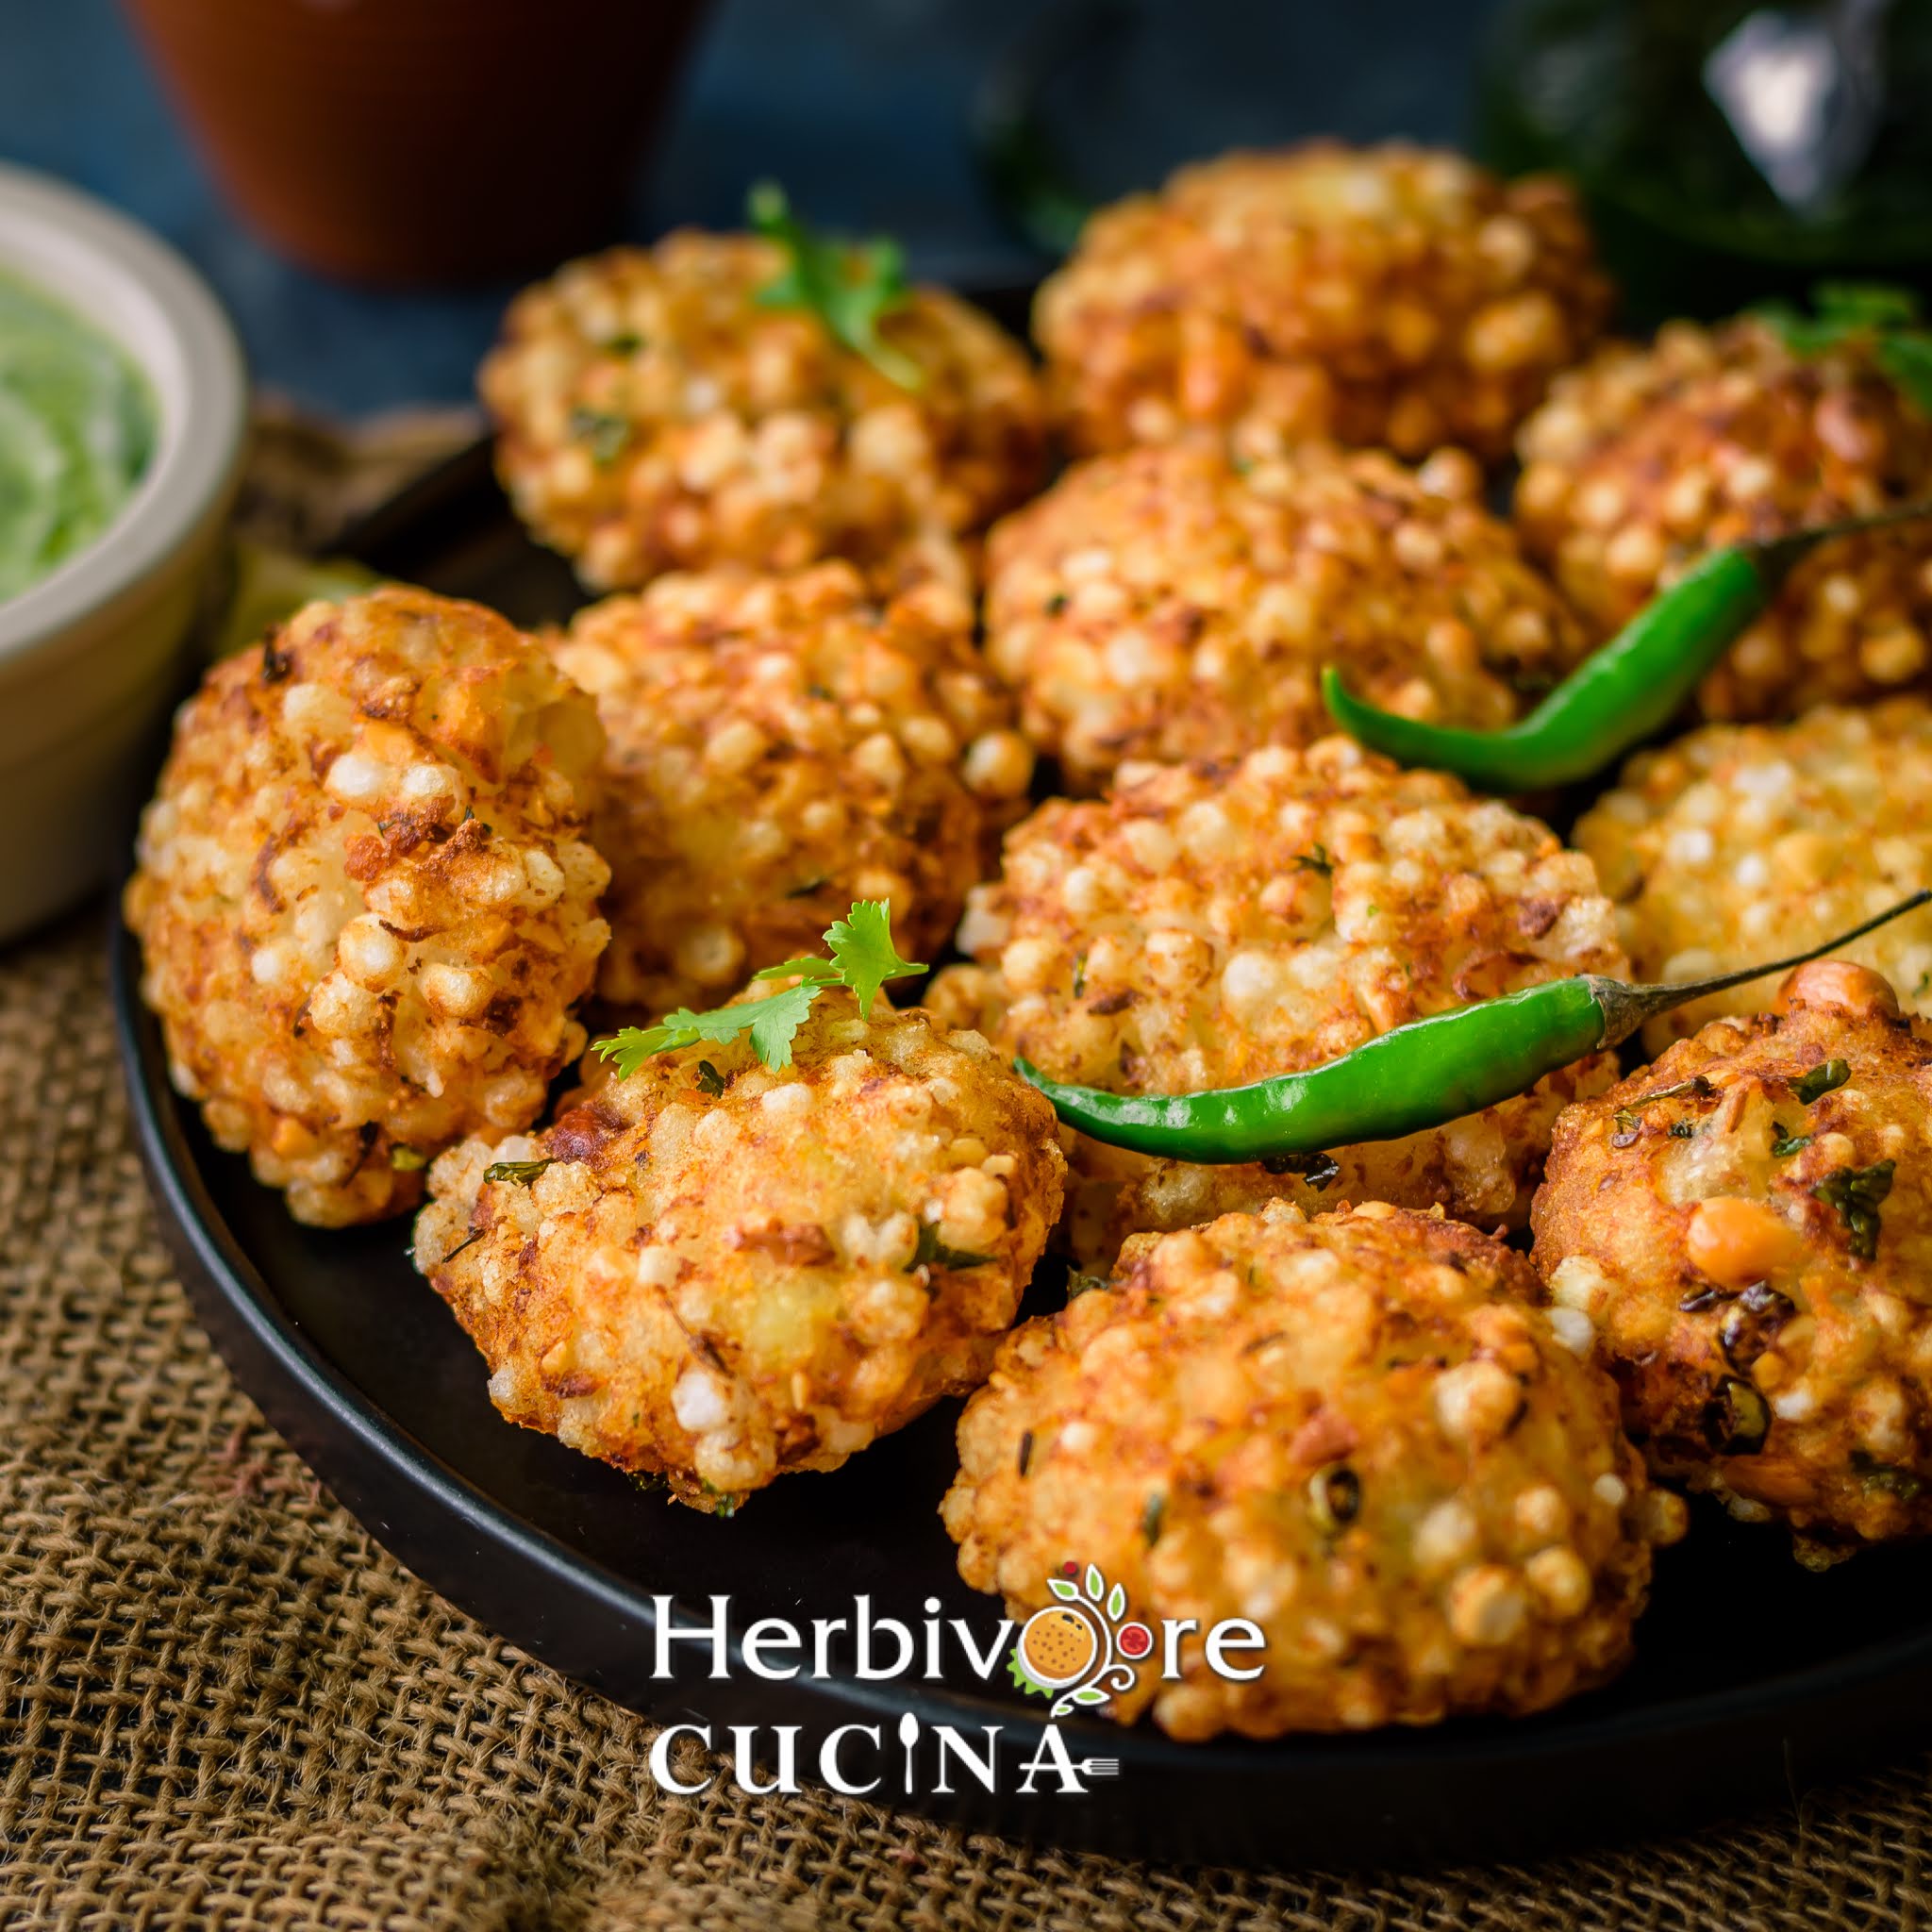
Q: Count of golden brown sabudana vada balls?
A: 11